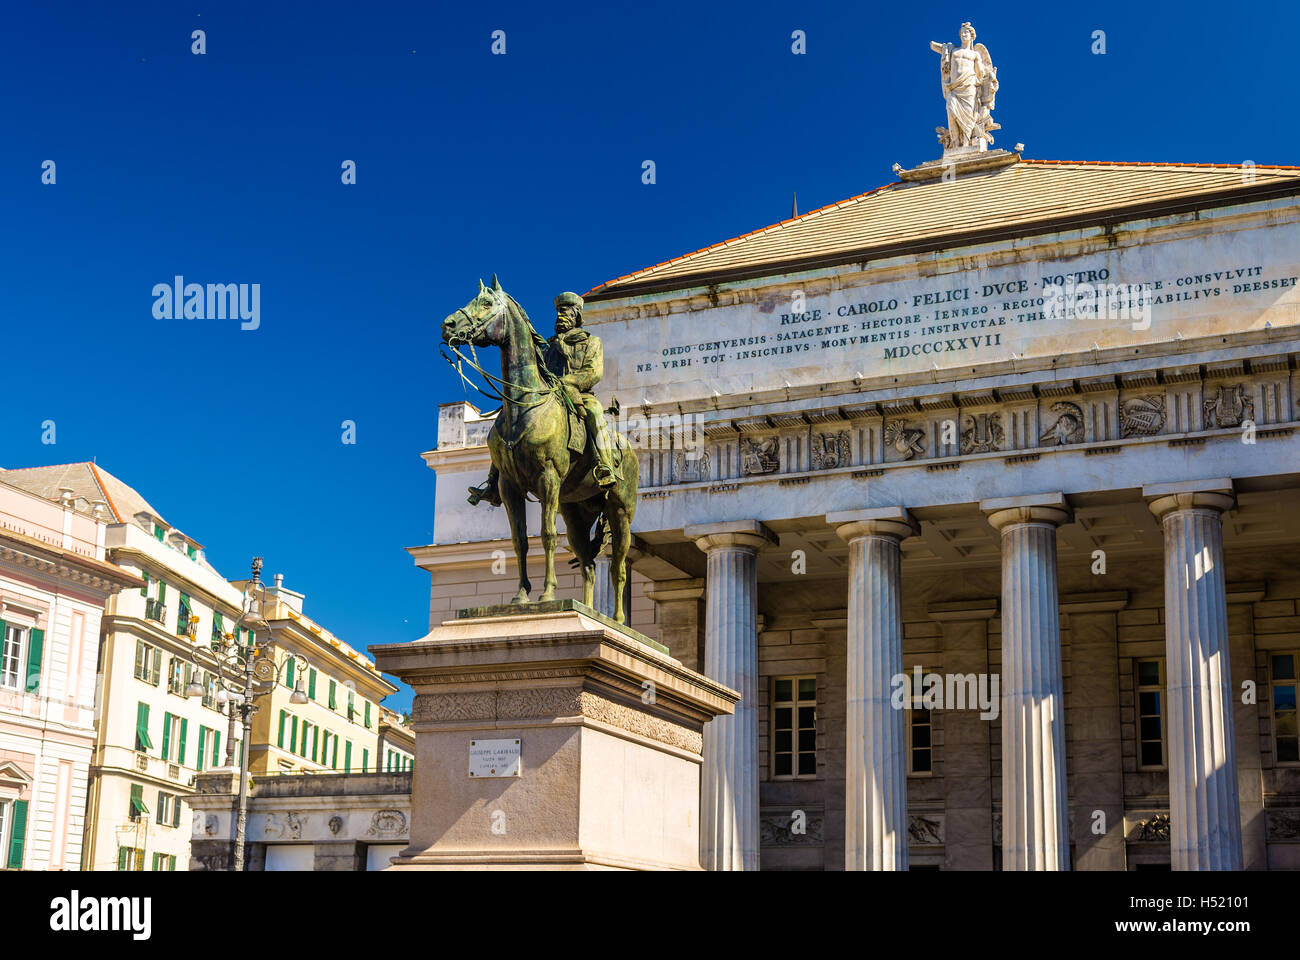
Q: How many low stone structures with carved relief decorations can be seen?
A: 1